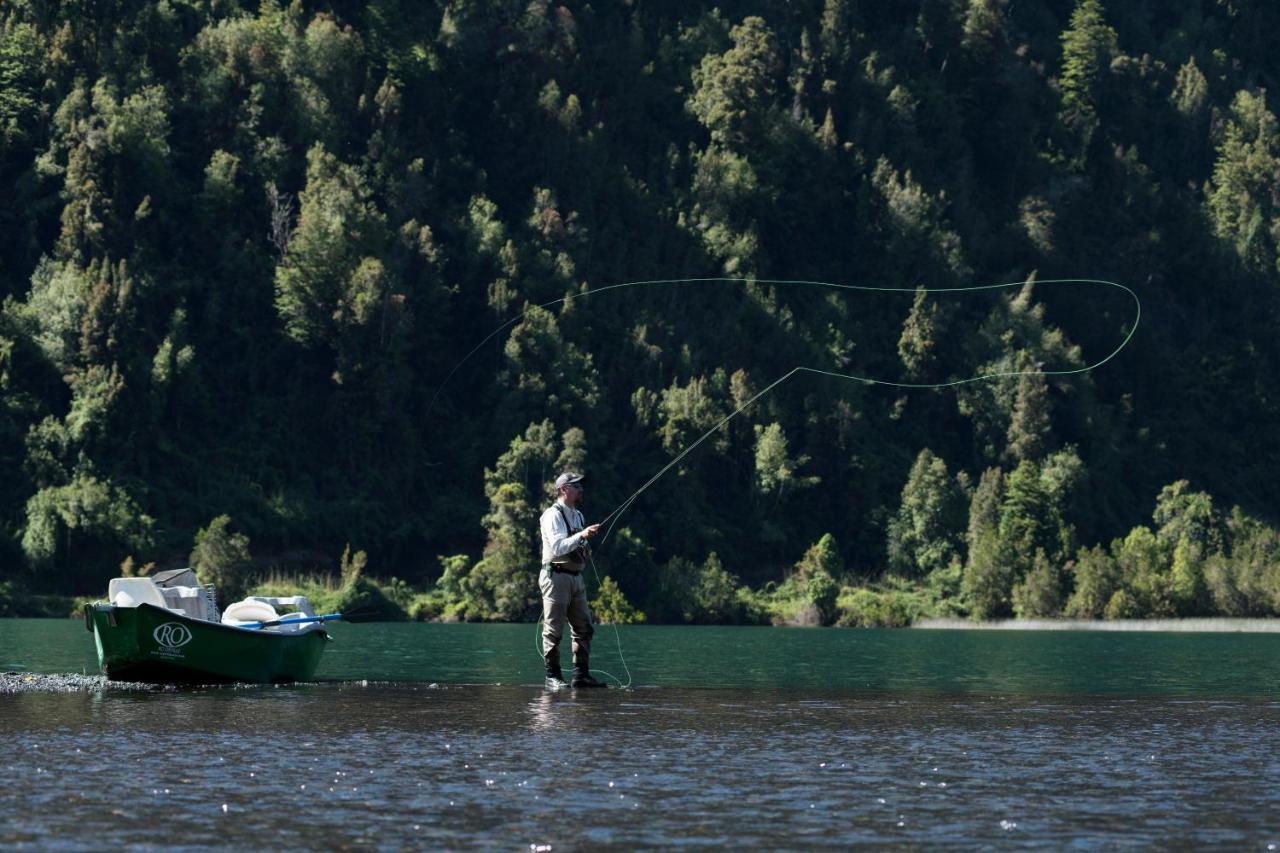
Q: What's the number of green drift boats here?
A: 1